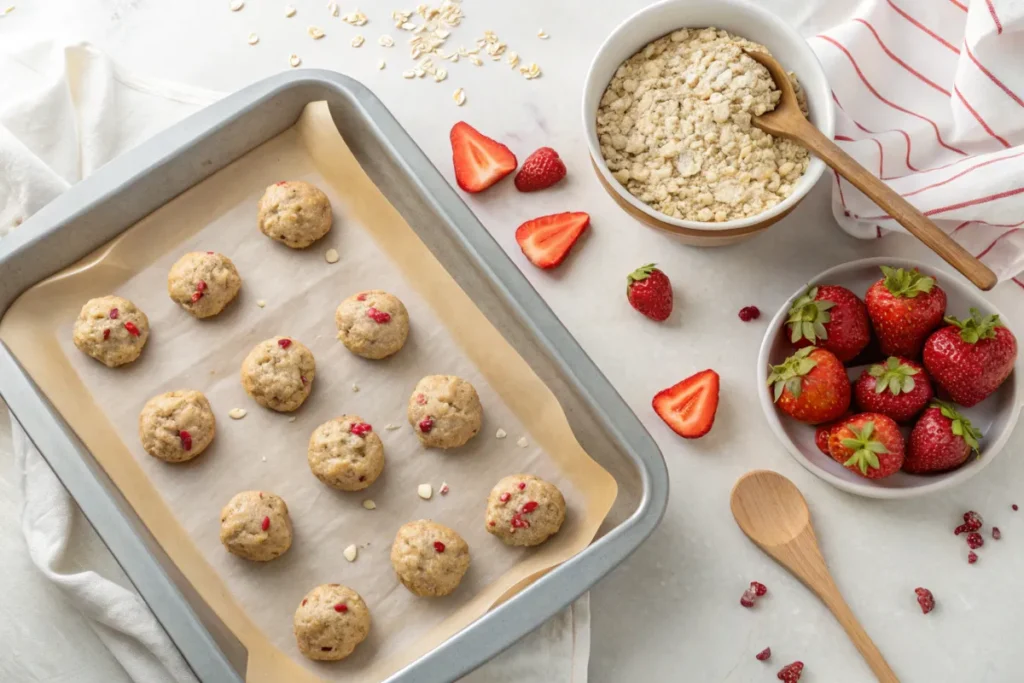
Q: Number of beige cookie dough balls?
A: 12